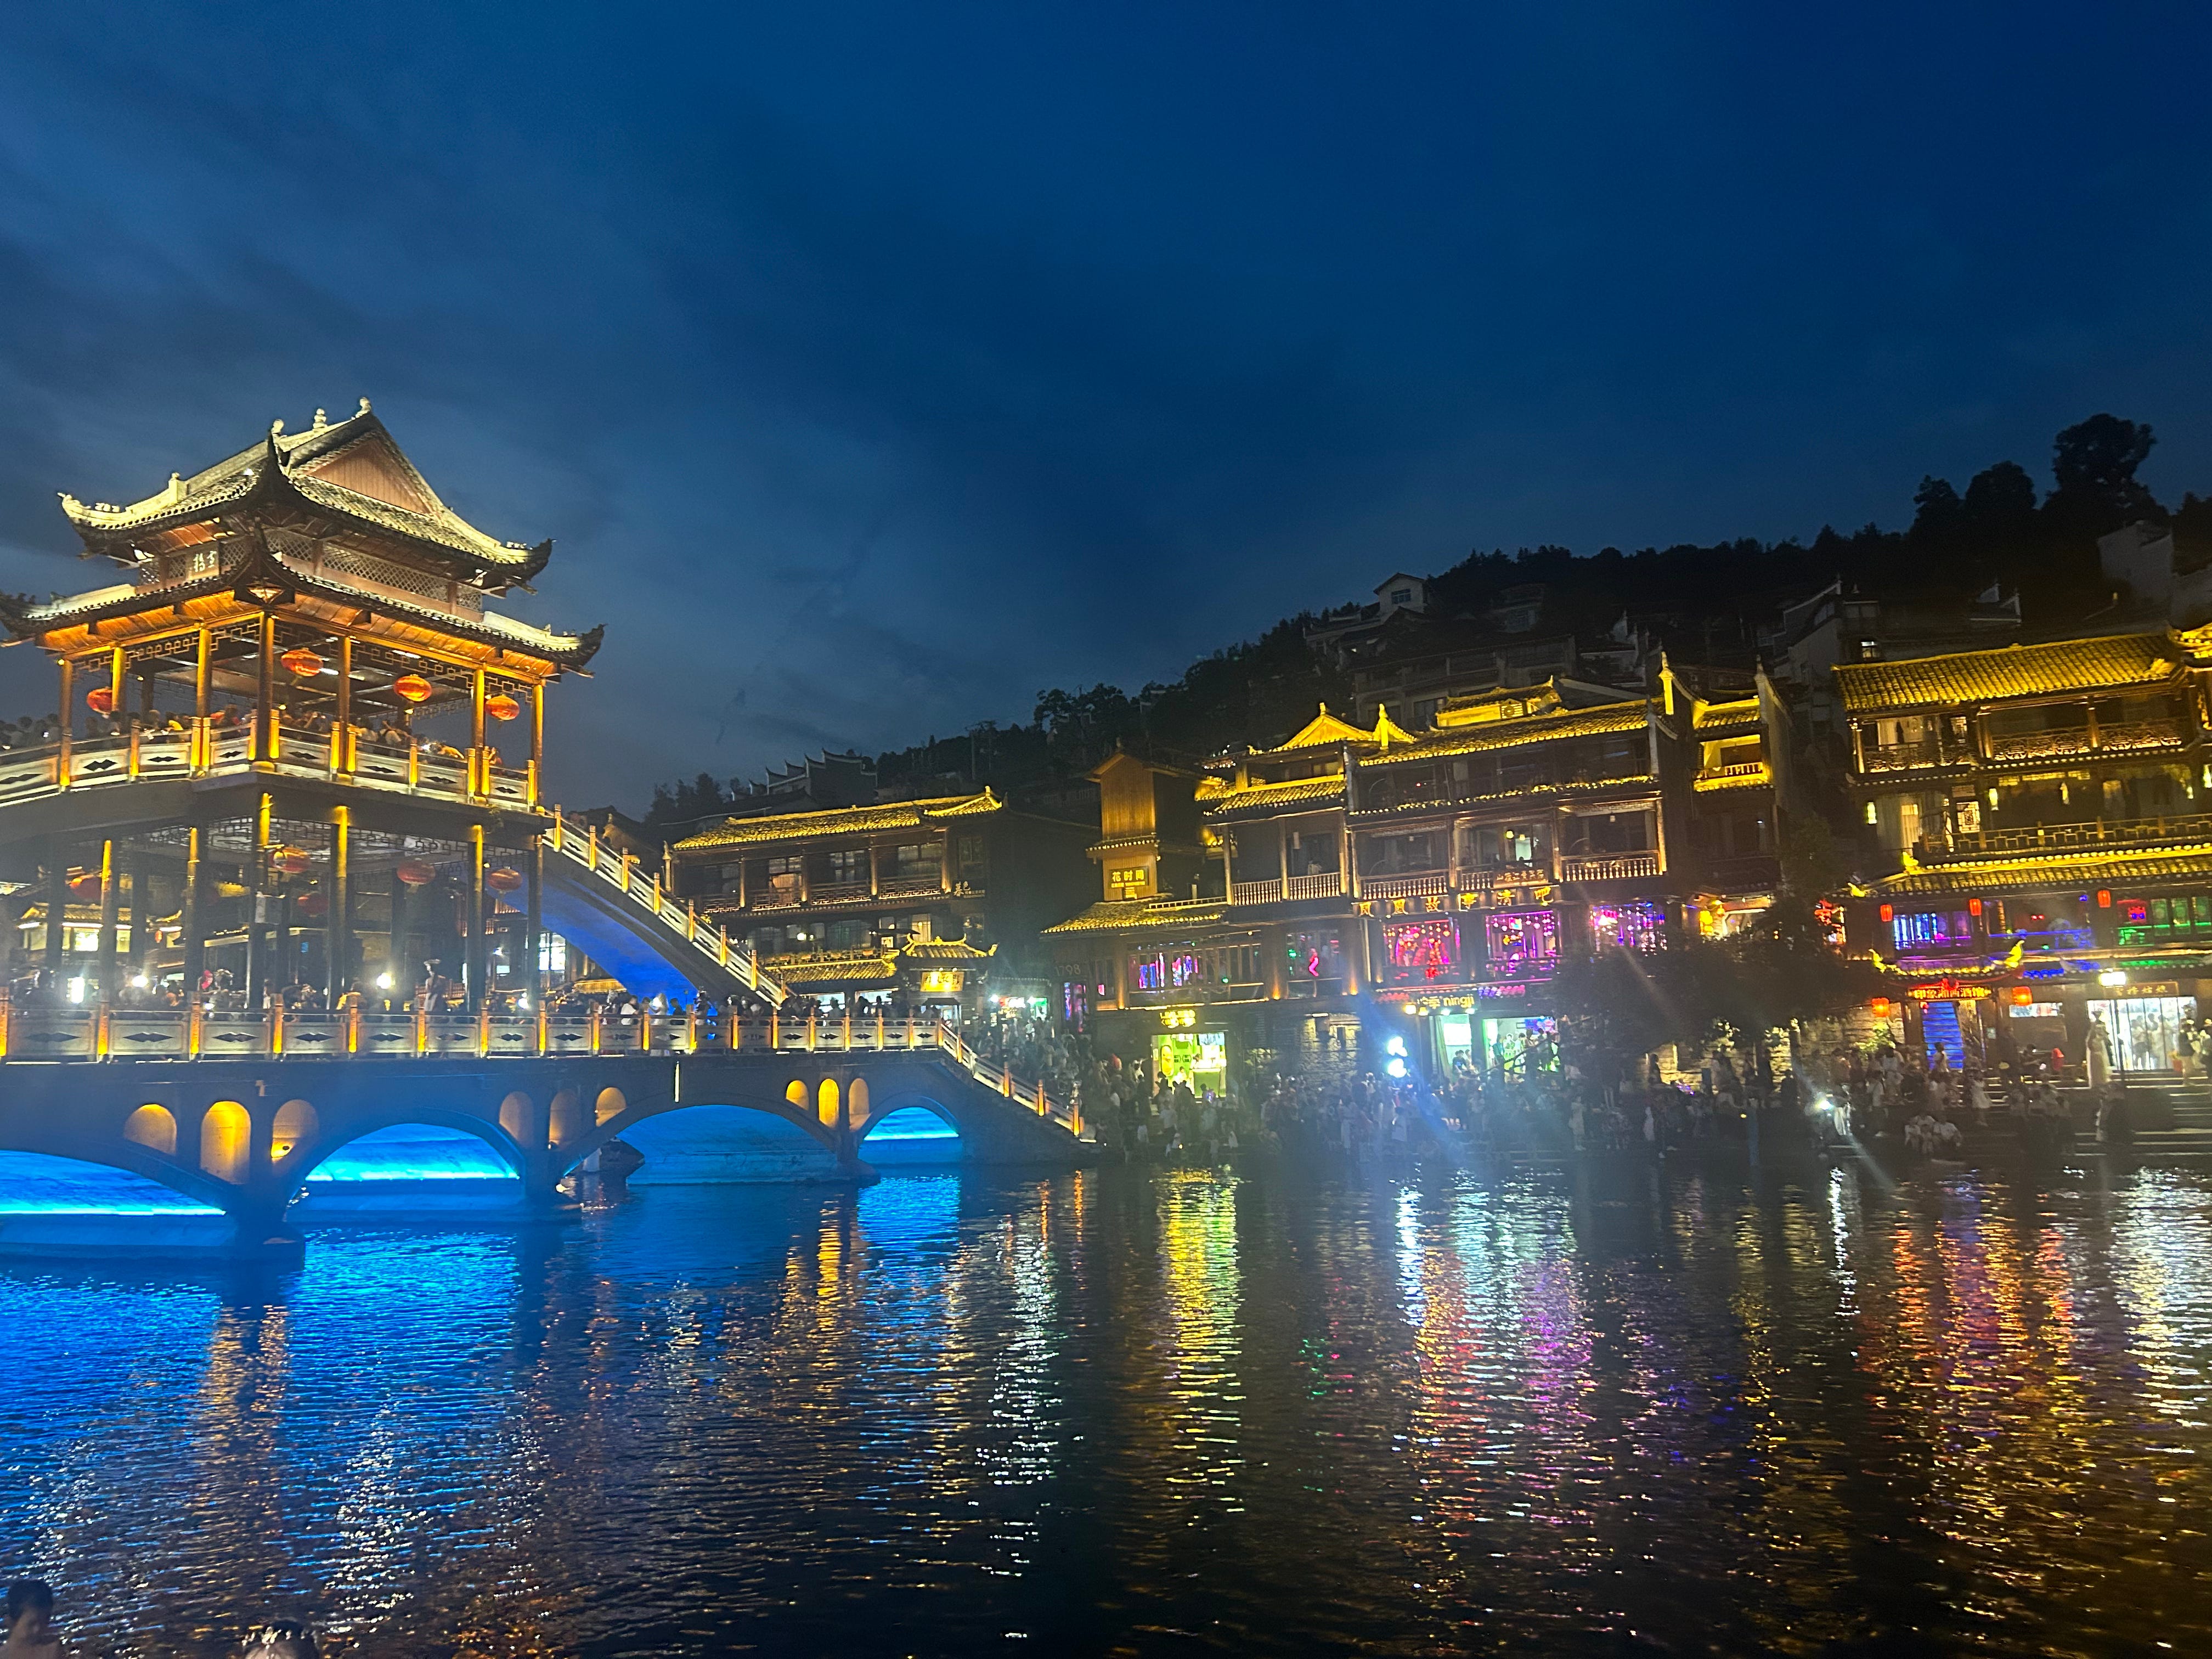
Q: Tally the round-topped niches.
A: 9